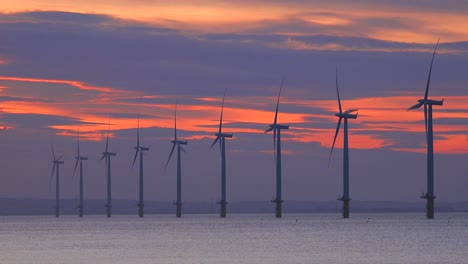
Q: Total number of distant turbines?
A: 9